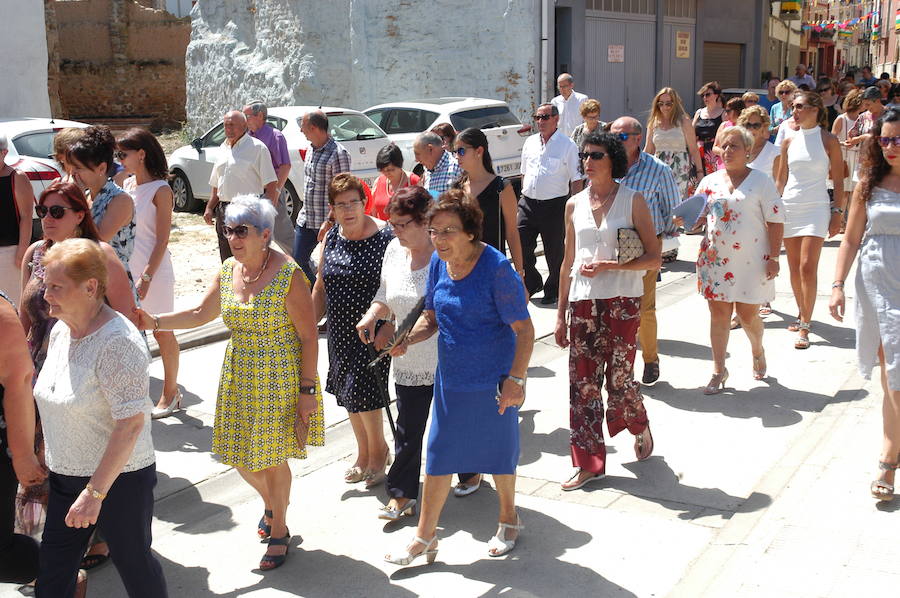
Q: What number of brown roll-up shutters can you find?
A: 1